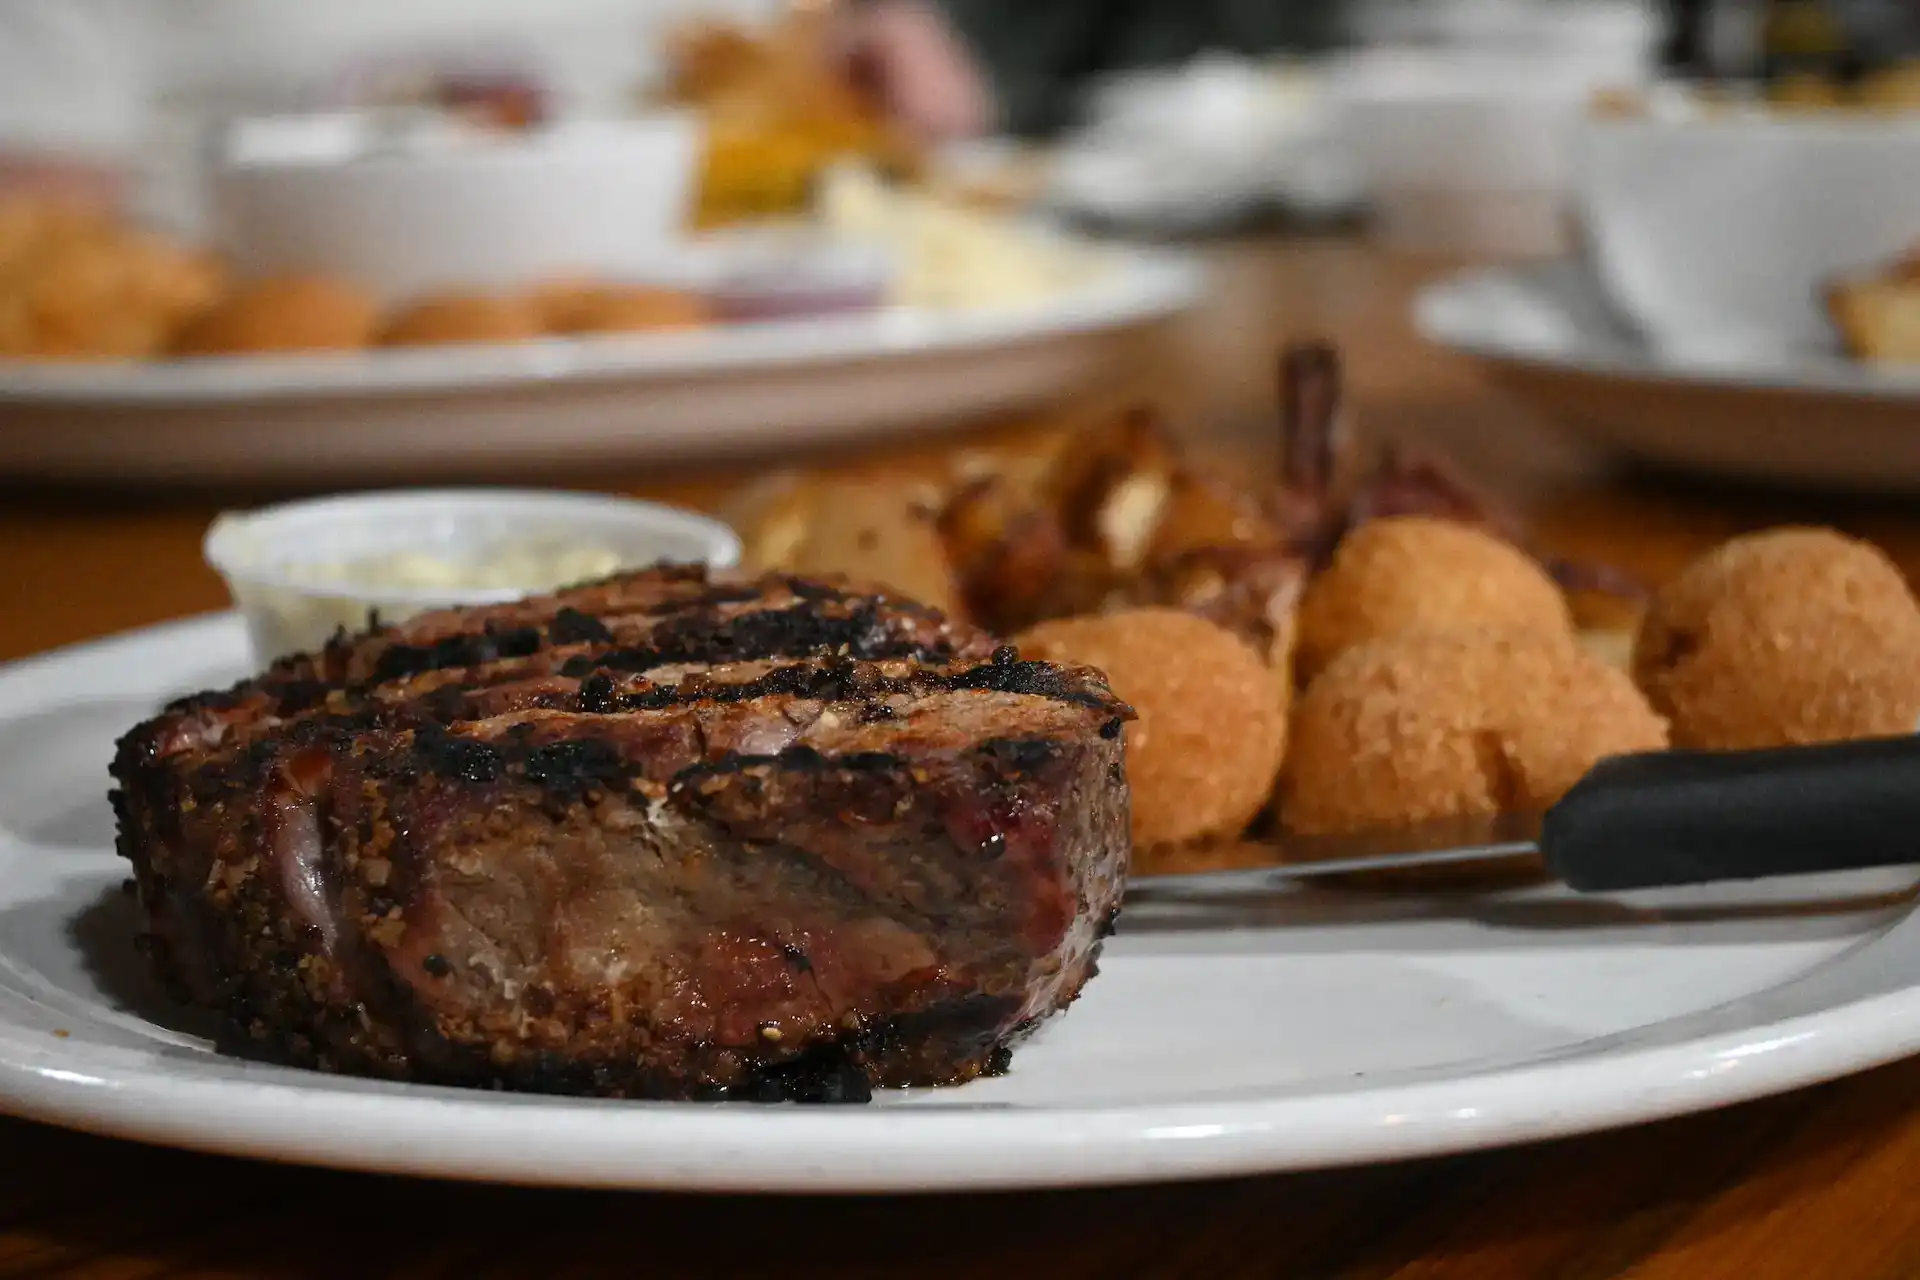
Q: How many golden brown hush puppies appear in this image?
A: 4